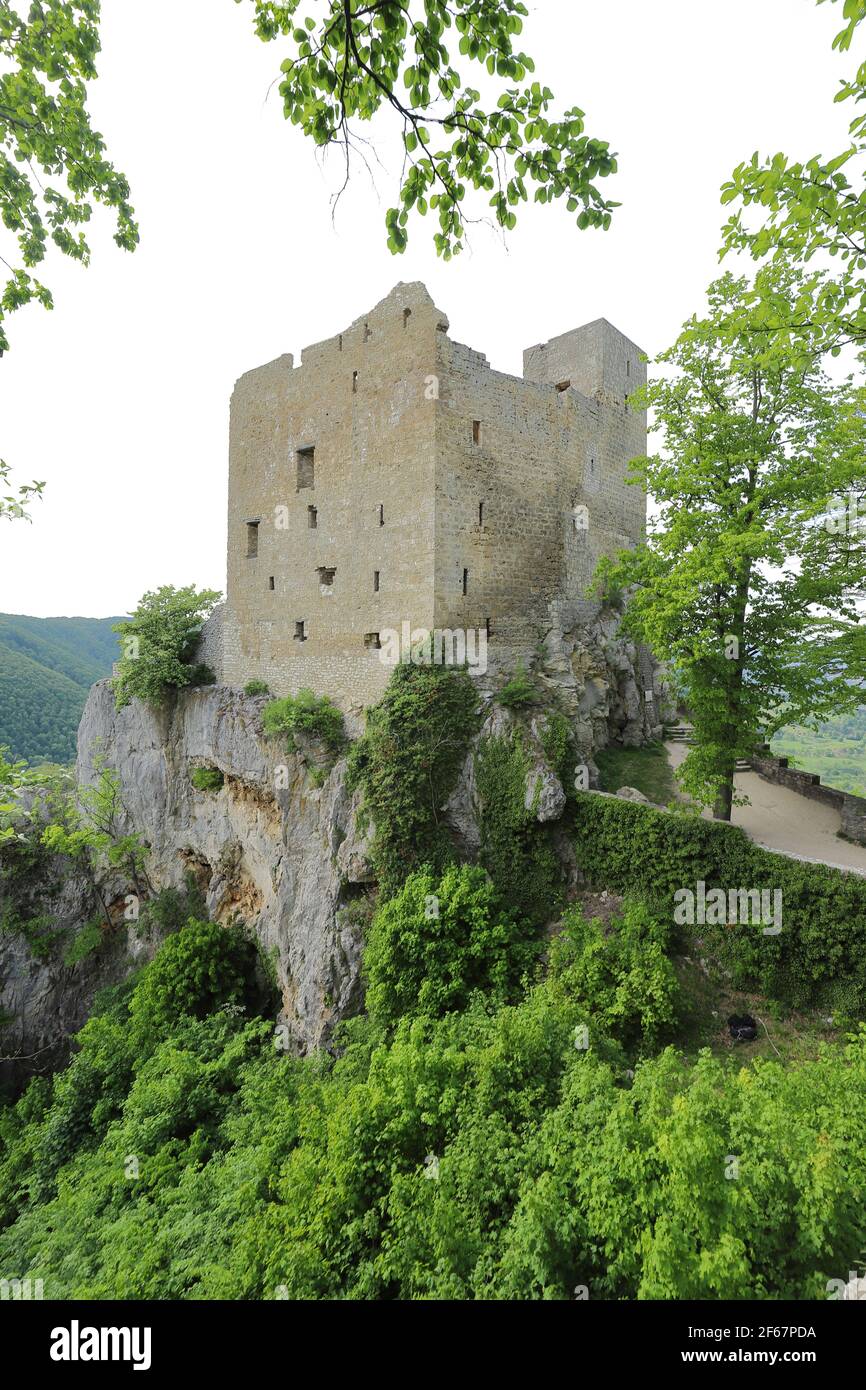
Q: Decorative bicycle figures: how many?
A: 0